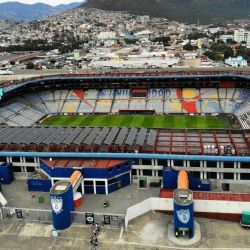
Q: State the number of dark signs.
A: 4